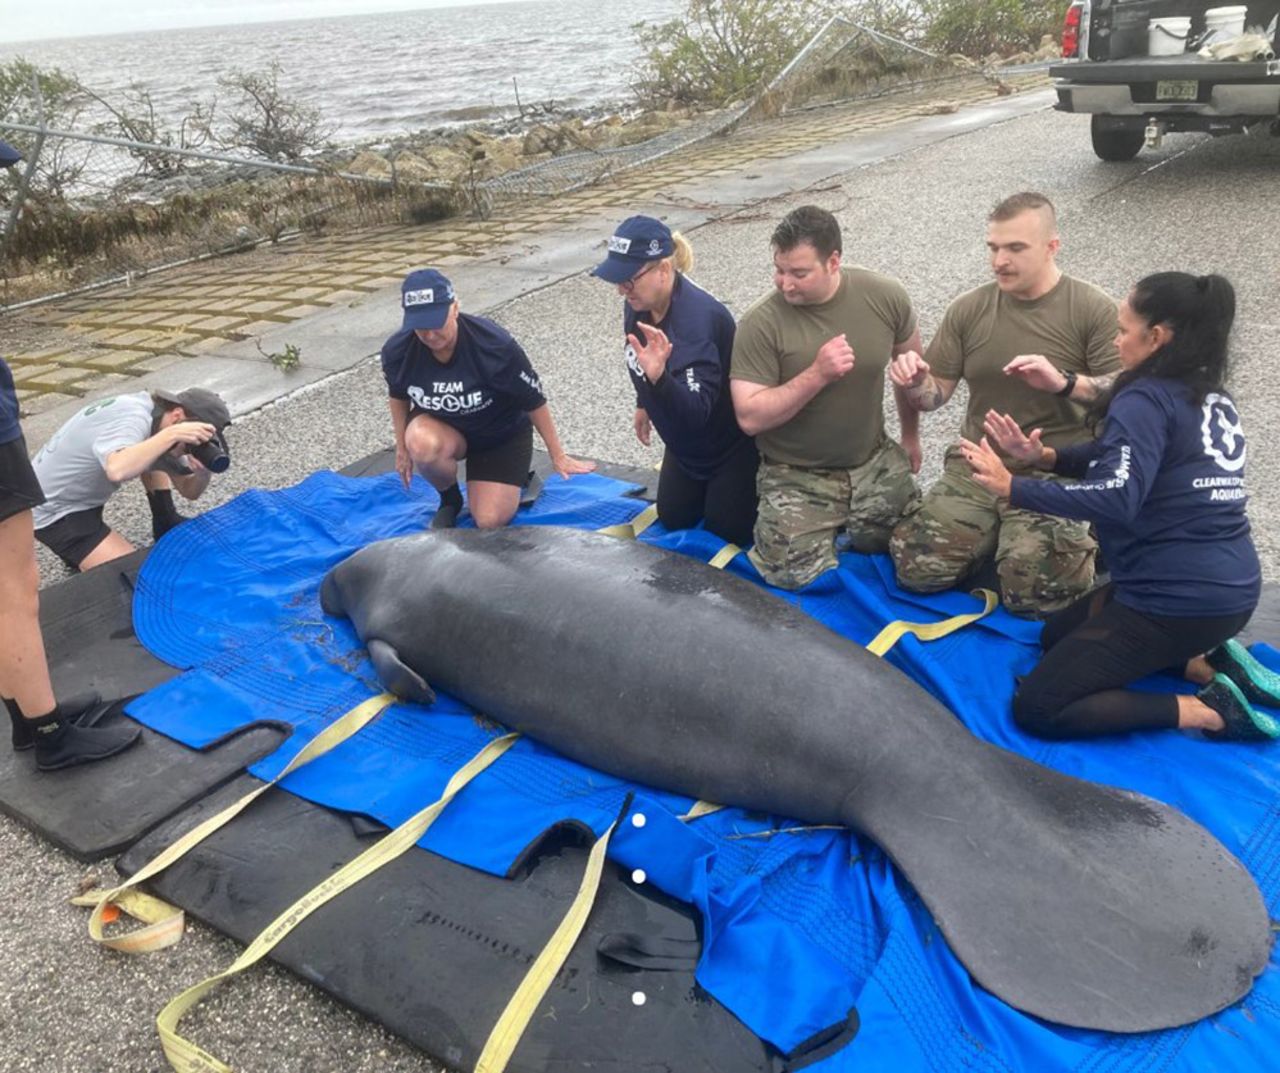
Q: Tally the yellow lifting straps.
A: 3